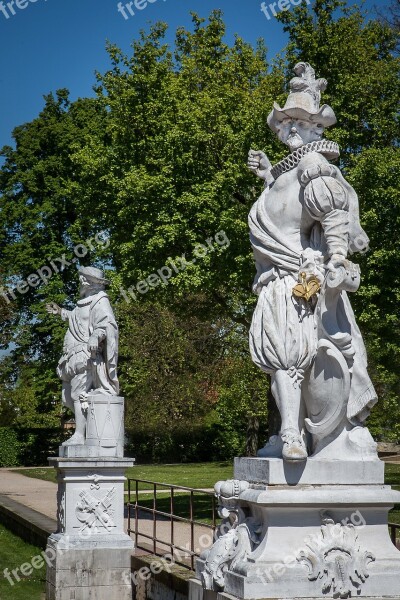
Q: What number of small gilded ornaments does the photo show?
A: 1